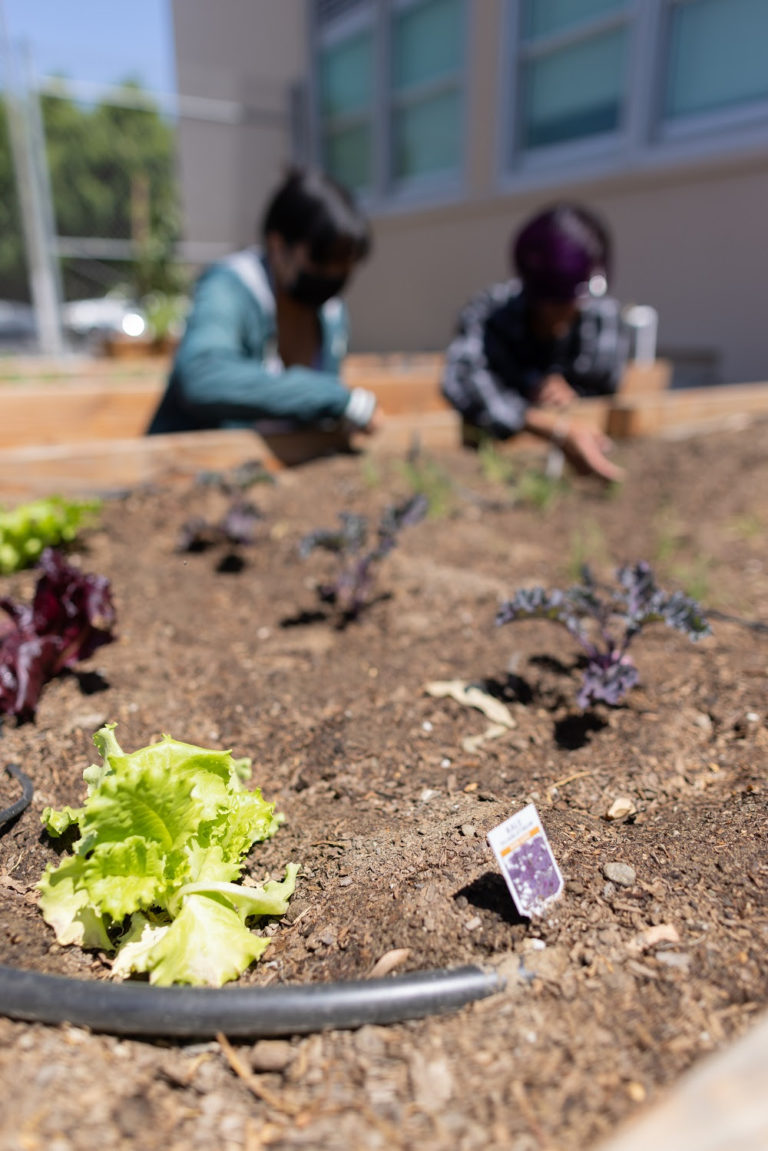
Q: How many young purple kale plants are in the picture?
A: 3